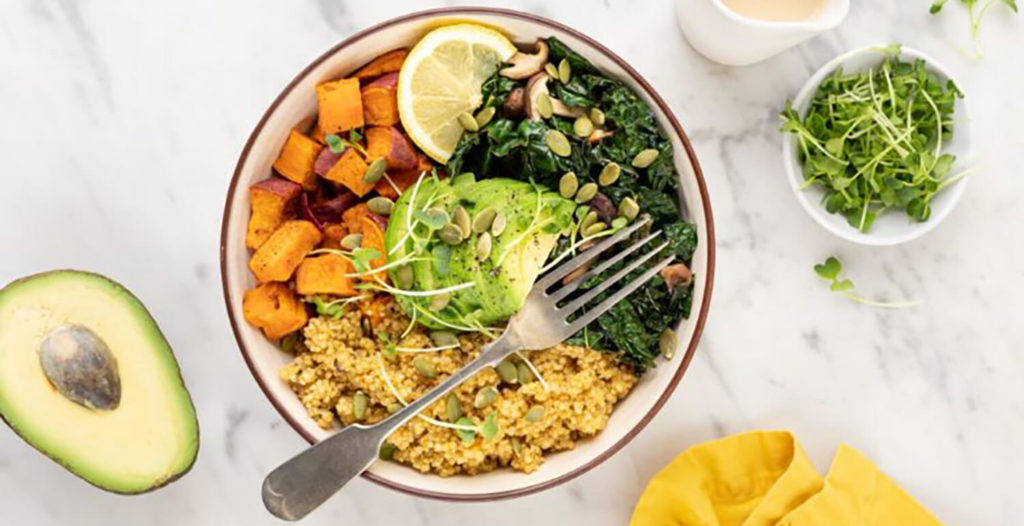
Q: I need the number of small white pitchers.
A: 1